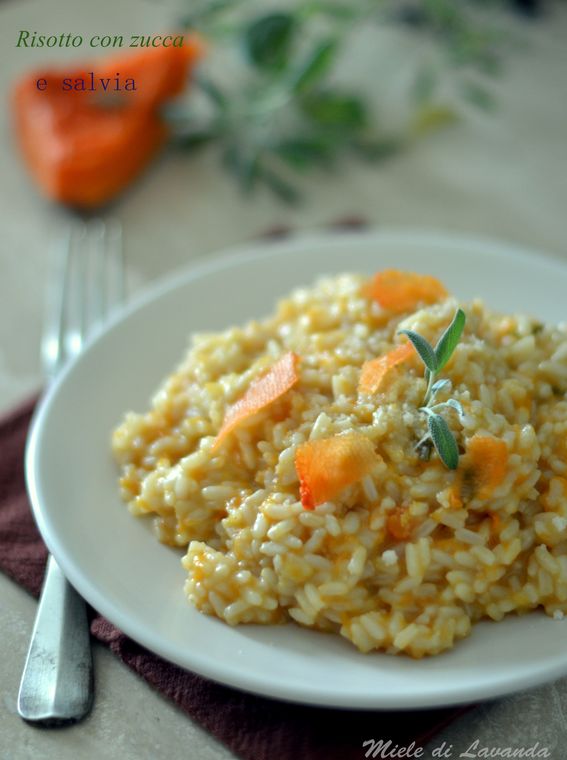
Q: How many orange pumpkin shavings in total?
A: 5